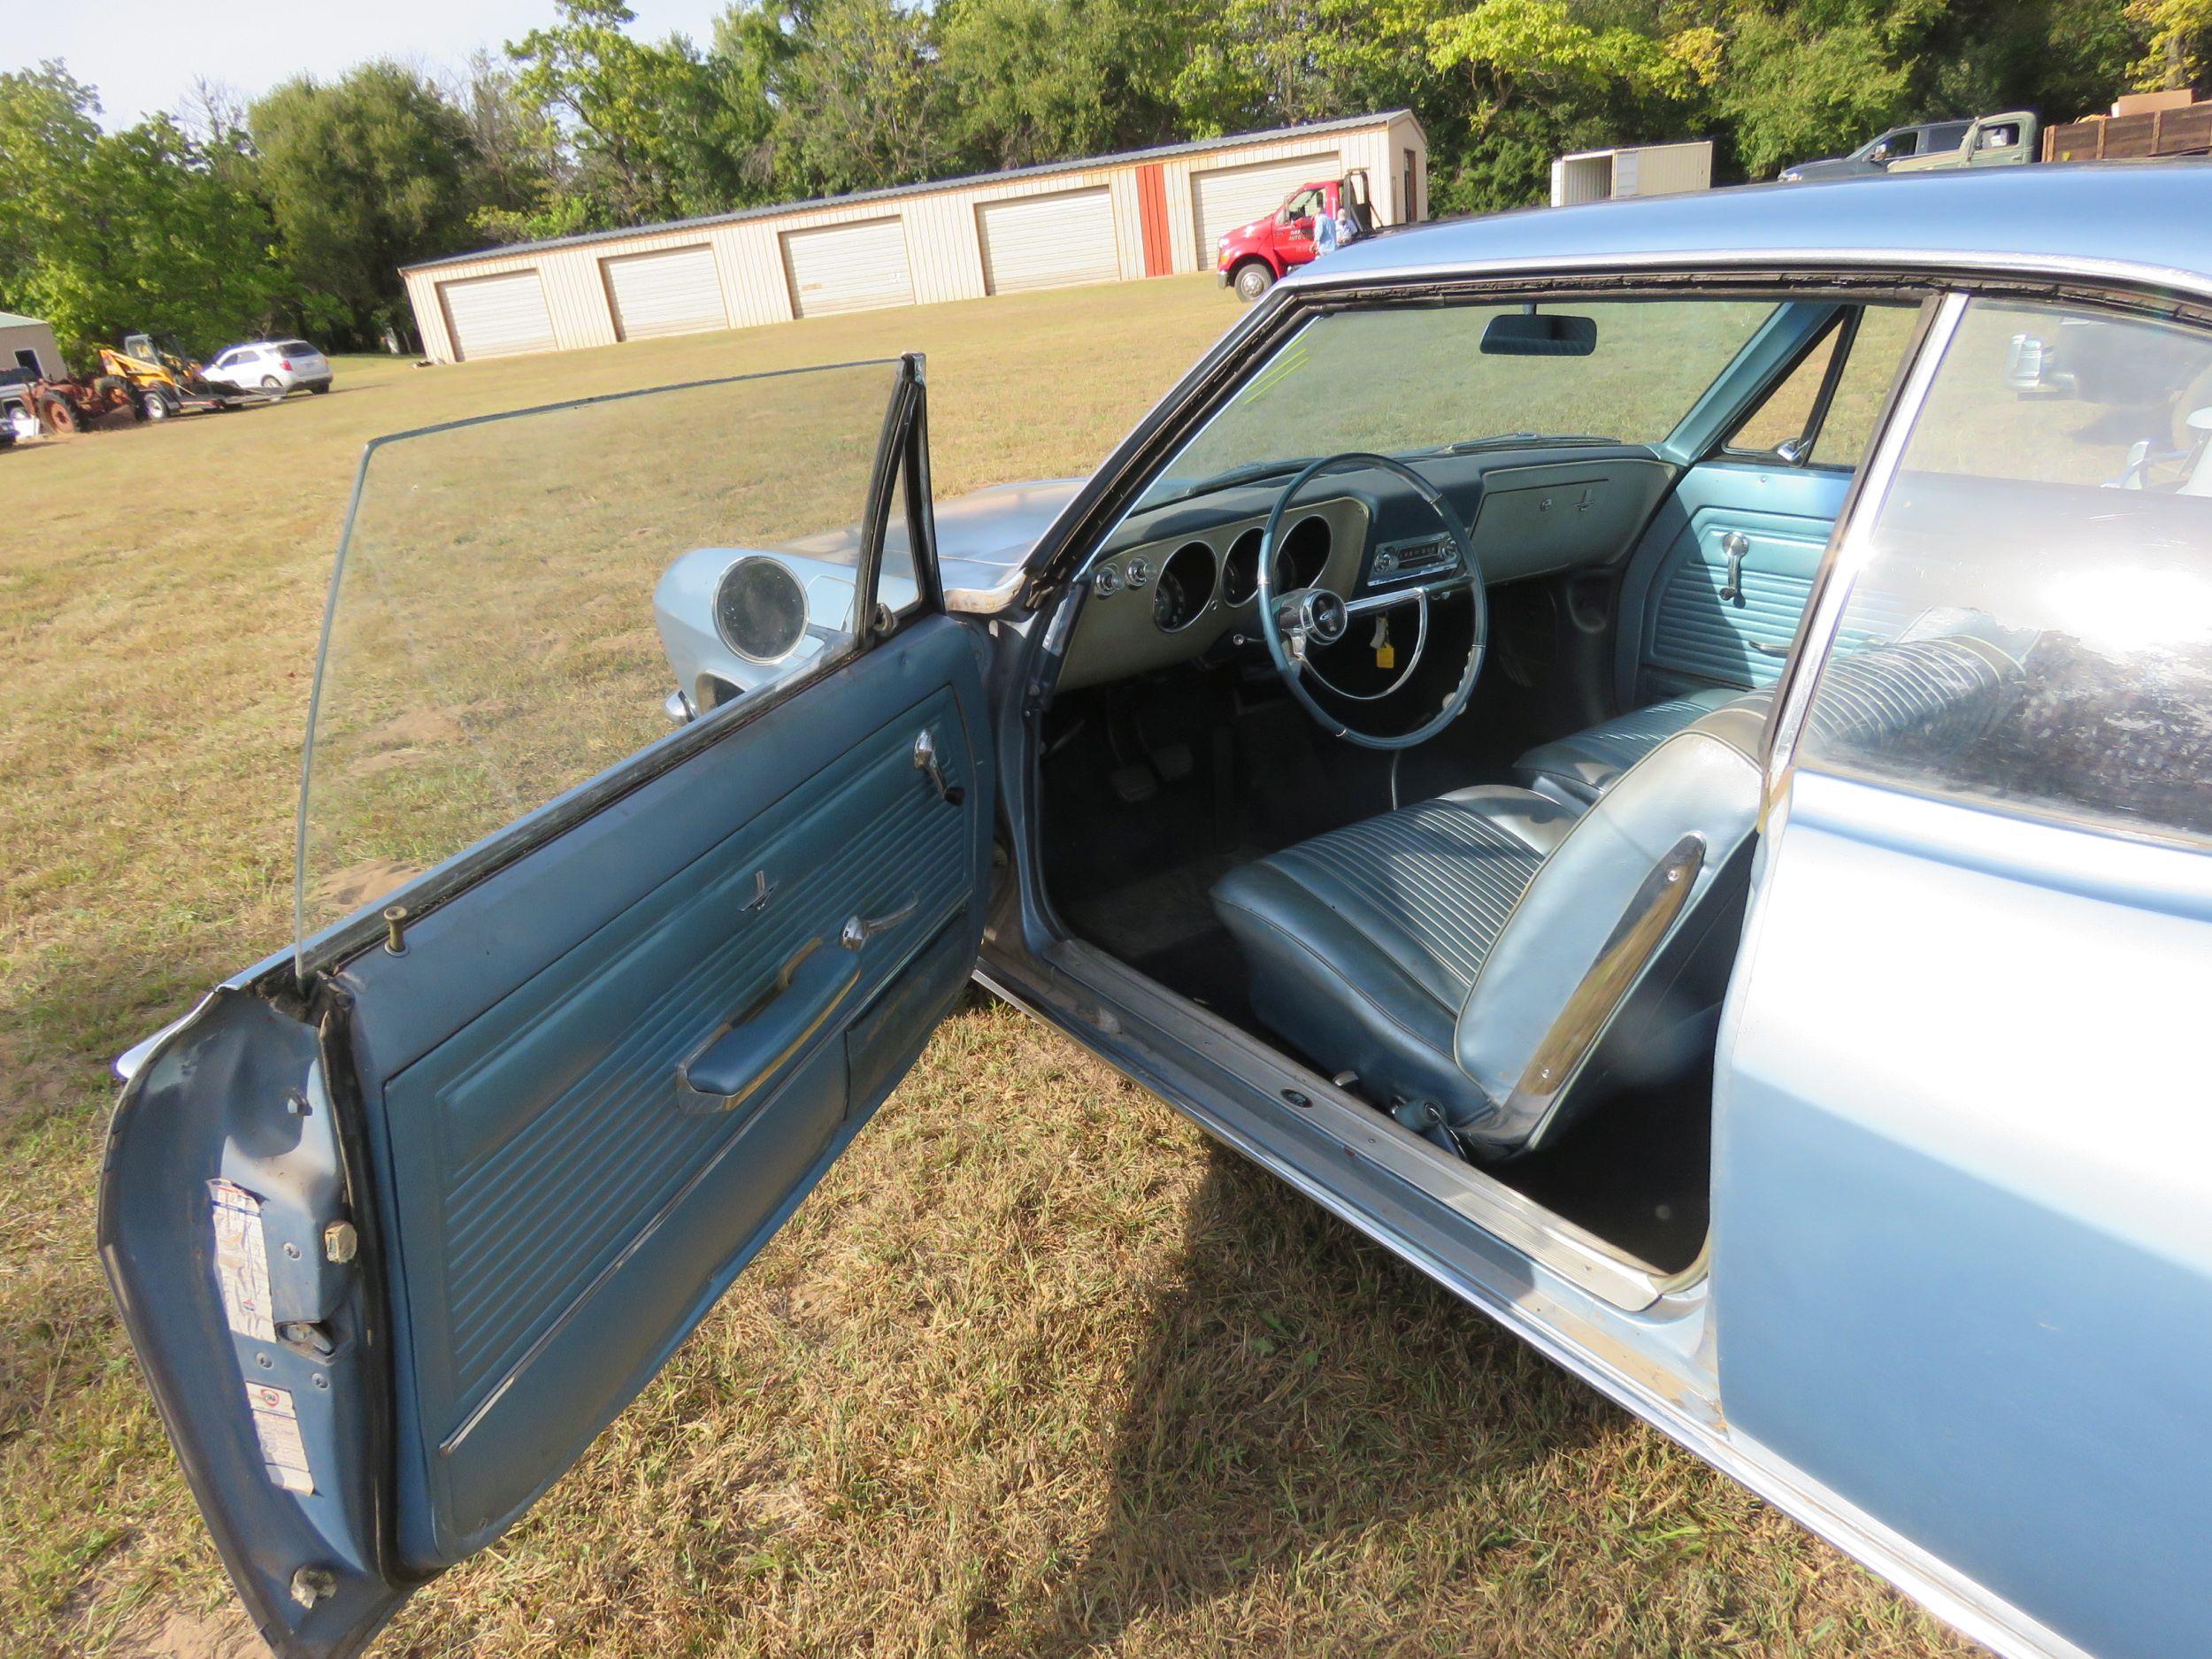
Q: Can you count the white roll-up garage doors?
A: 5